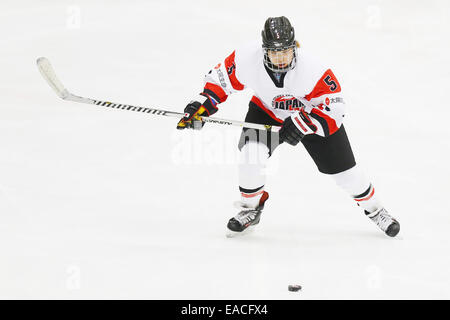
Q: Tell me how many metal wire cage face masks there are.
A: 1